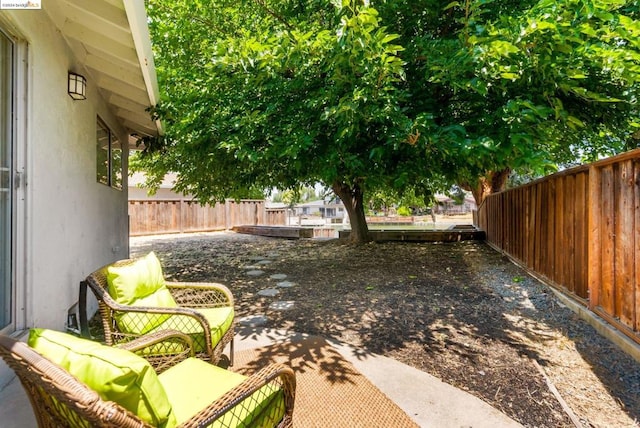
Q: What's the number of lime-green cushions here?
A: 4